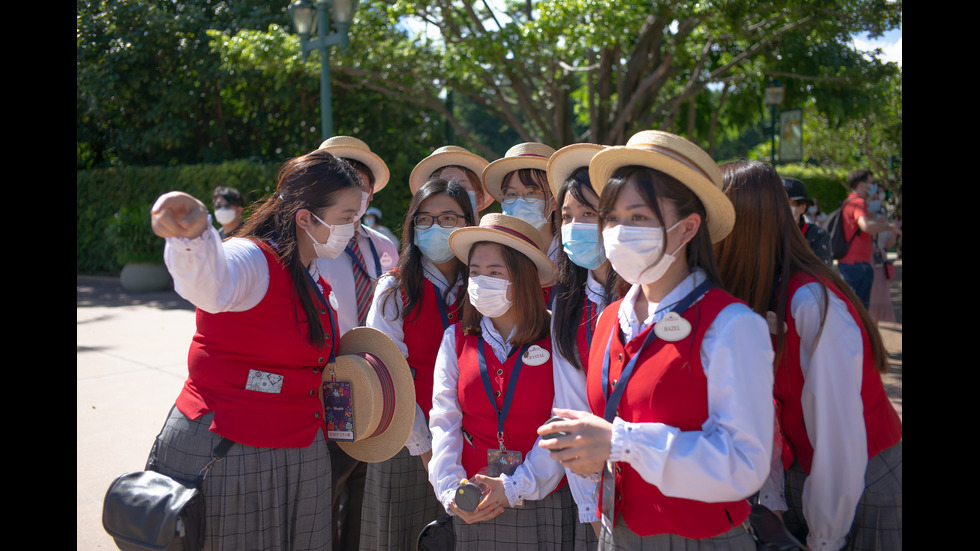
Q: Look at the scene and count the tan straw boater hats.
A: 7